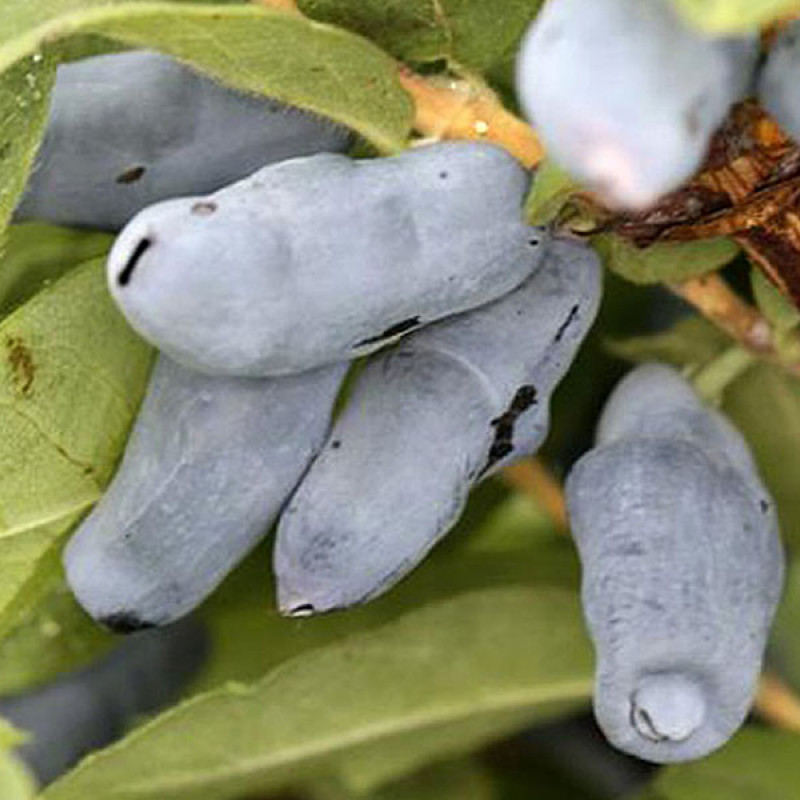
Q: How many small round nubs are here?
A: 1